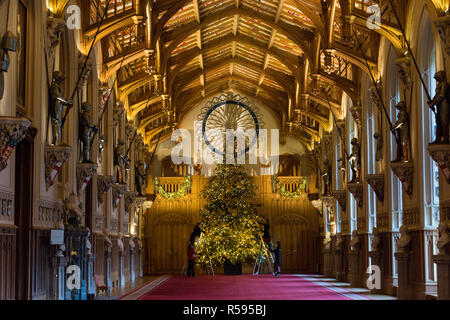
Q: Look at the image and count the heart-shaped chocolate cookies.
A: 0